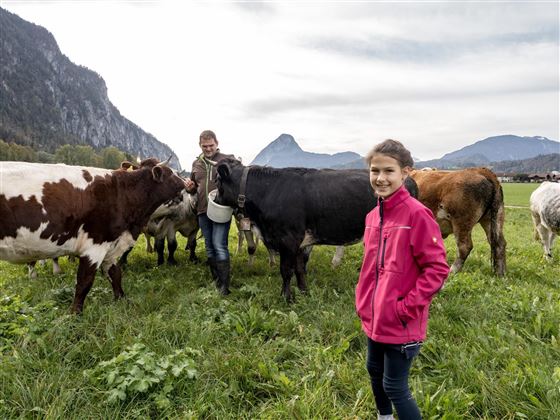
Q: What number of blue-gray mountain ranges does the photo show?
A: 2